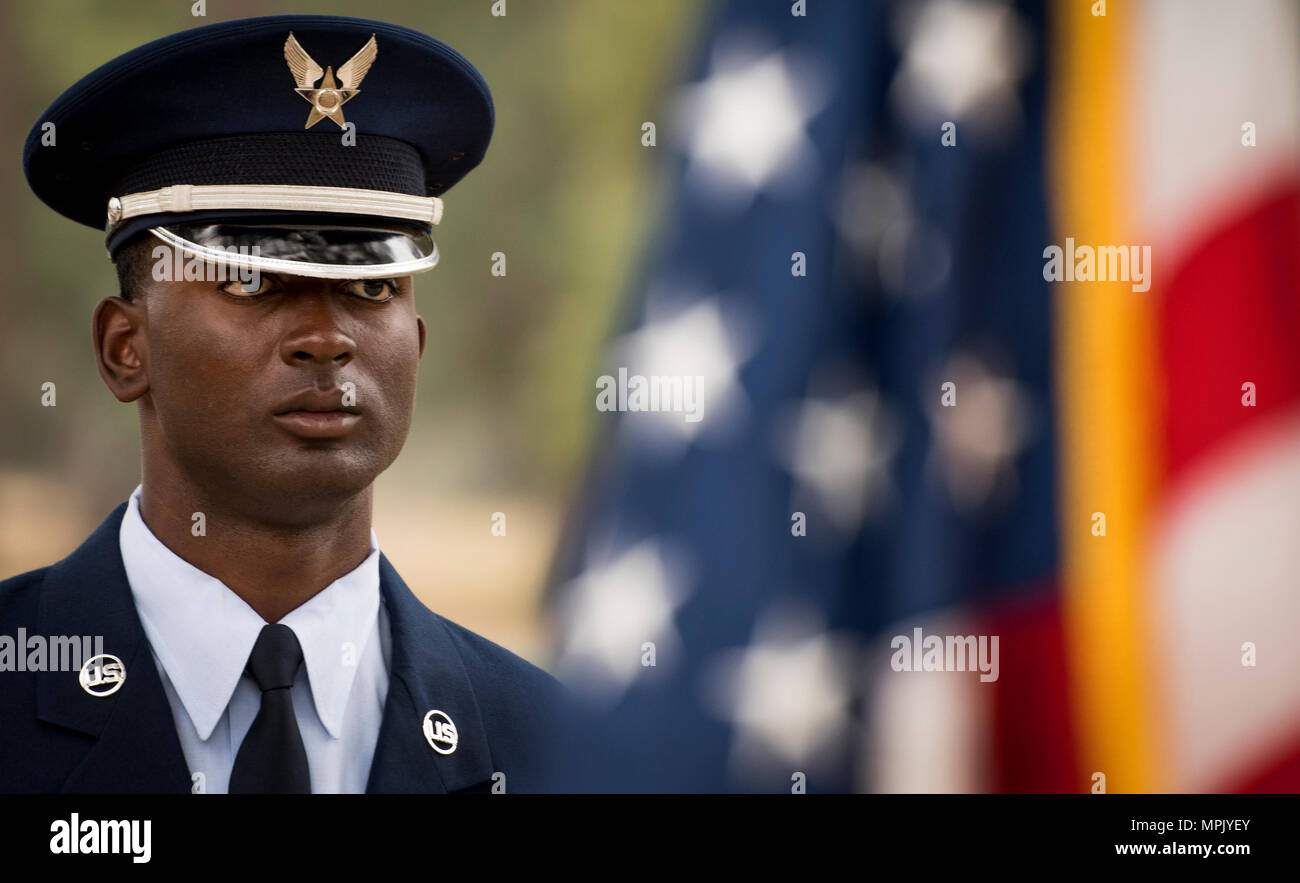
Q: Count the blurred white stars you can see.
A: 8